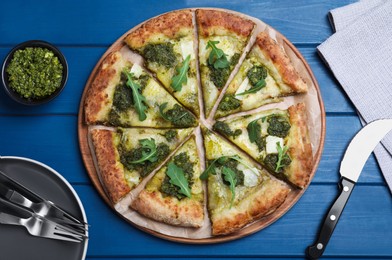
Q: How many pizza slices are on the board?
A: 8